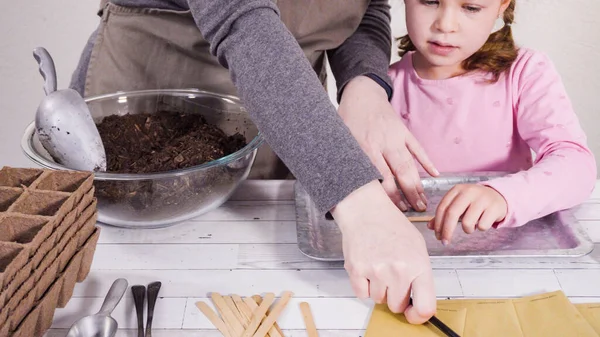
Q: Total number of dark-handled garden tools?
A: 2